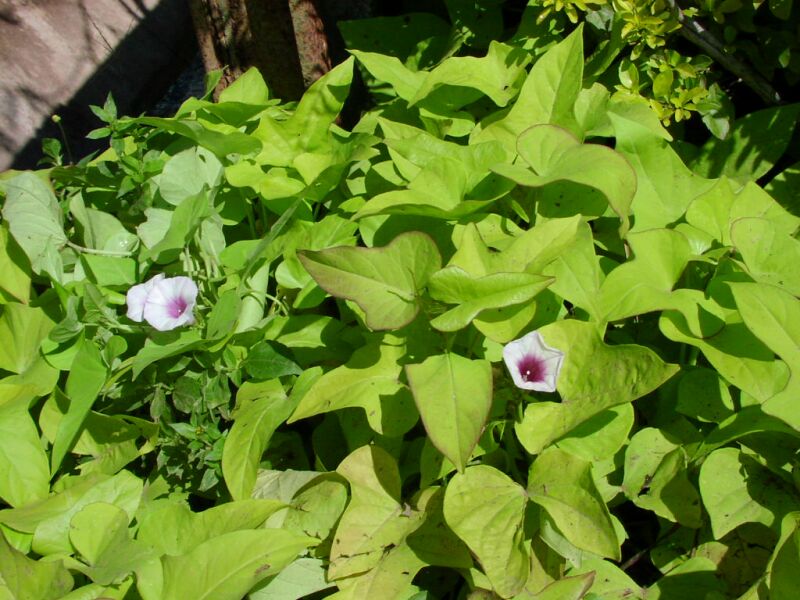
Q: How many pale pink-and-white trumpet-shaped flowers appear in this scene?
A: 3